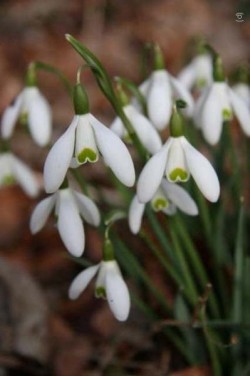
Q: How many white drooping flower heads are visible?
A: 12